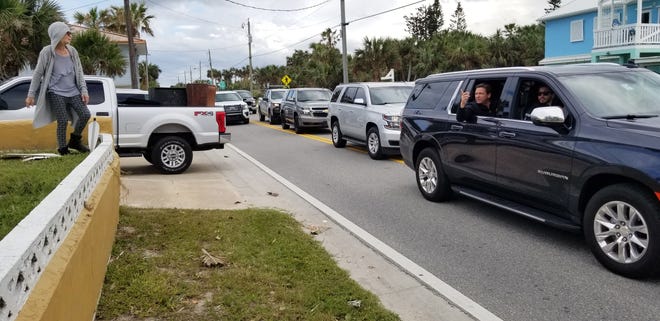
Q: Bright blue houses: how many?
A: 1